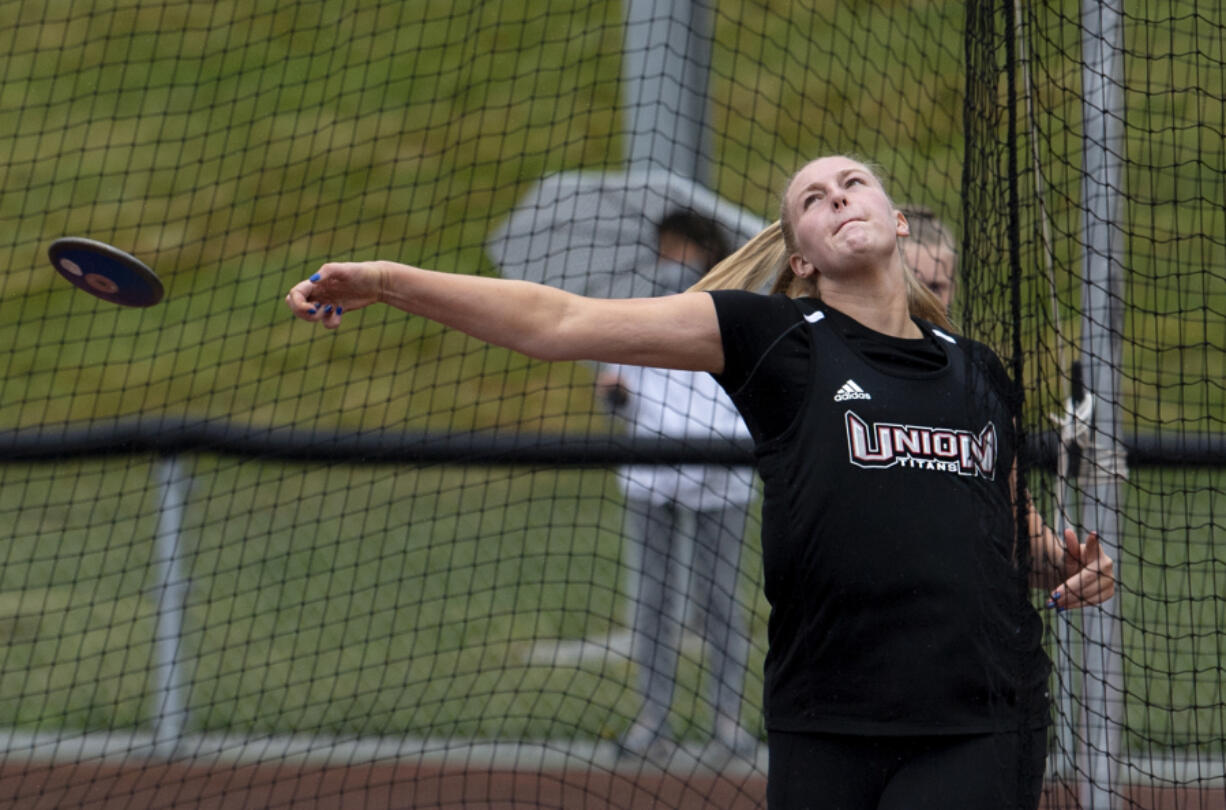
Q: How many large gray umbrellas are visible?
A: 1